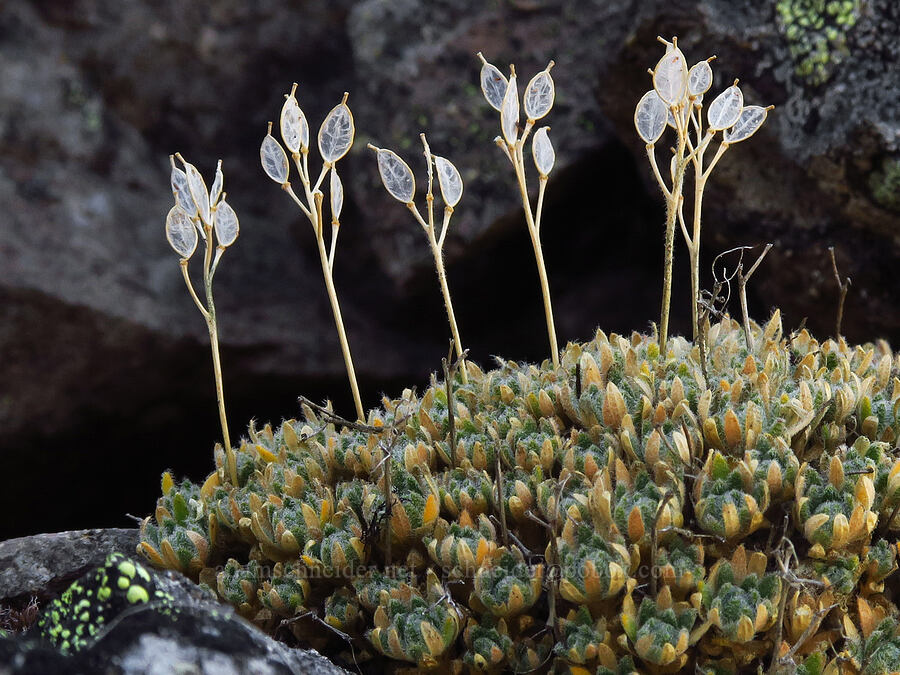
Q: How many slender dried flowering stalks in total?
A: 6